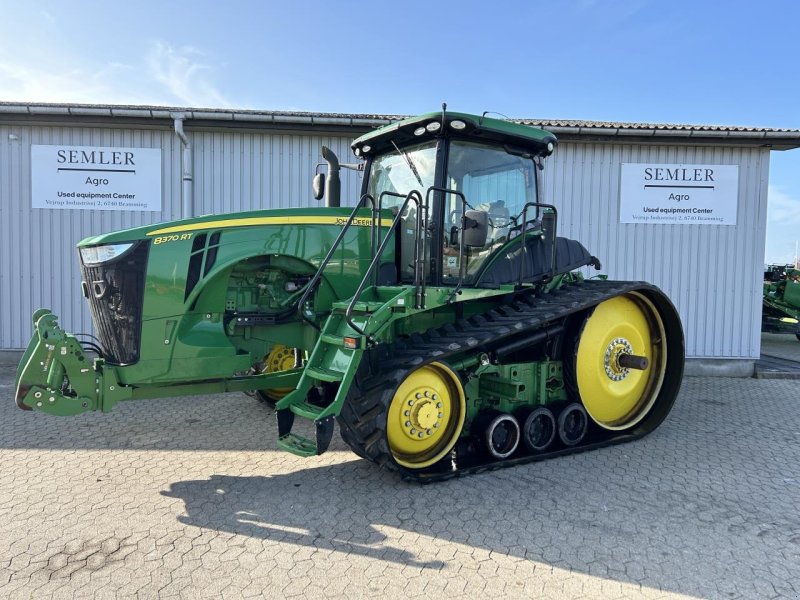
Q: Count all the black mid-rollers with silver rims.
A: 3